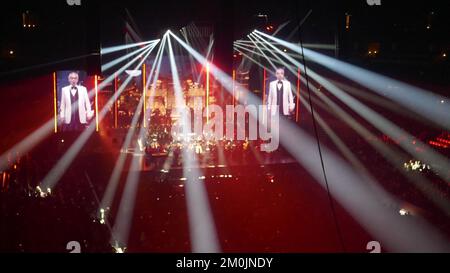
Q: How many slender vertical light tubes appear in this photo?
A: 8